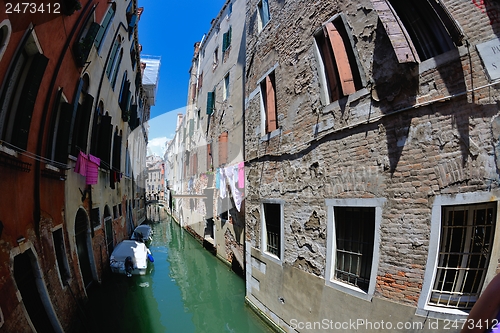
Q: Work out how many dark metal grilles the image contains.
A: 3